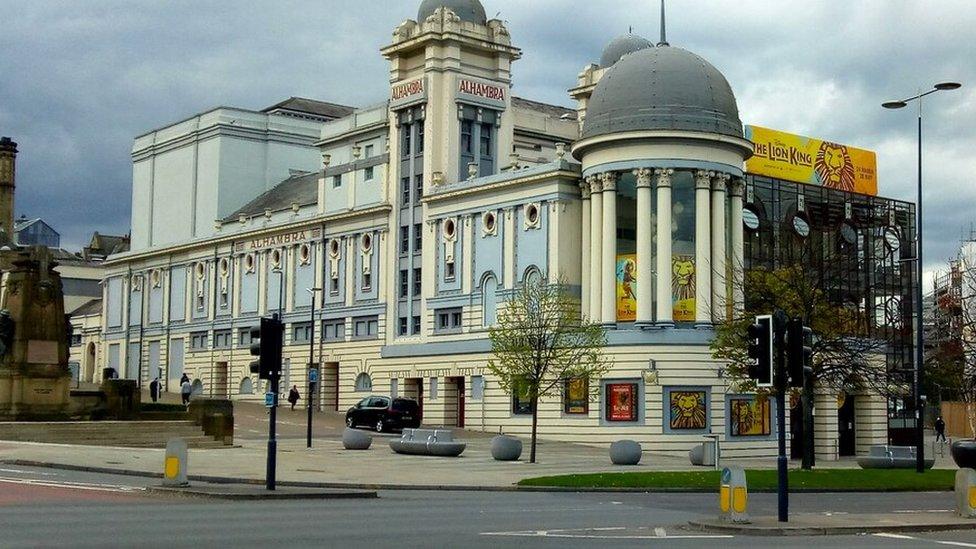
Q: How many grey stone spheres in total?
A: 4